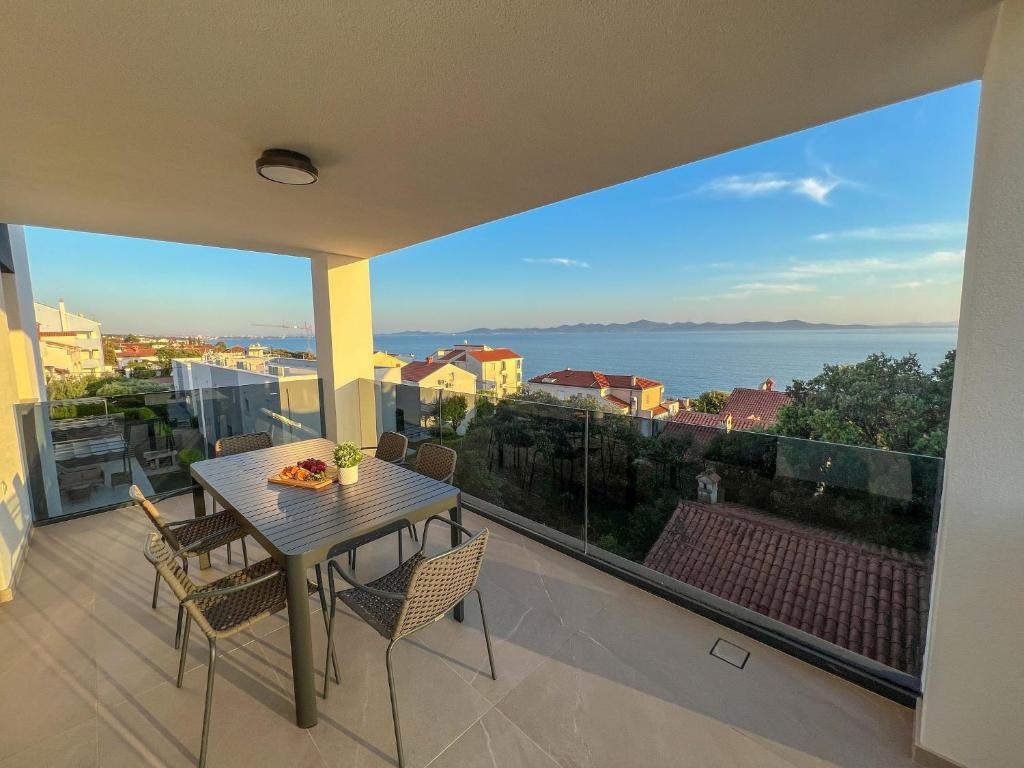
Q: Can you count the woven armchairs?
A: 6